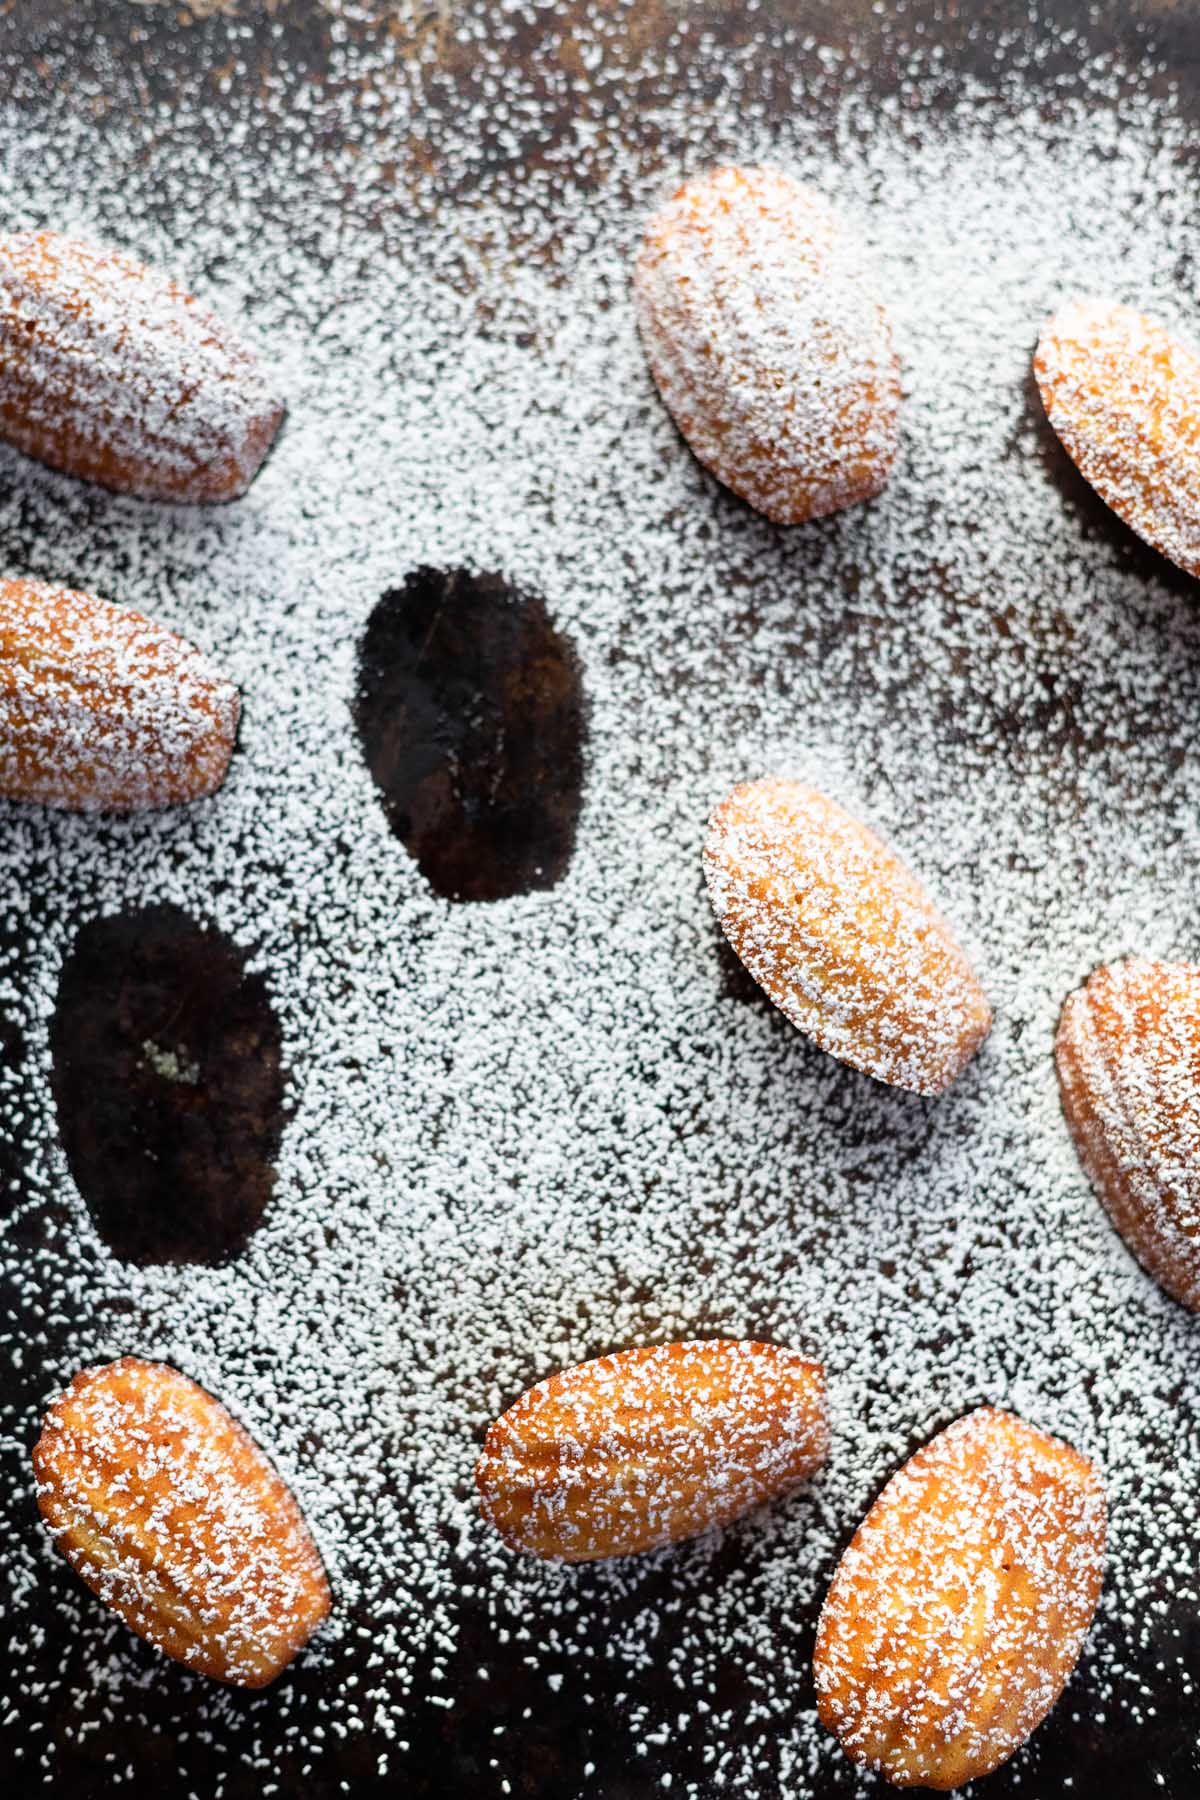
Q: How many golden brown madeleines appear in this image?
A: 9